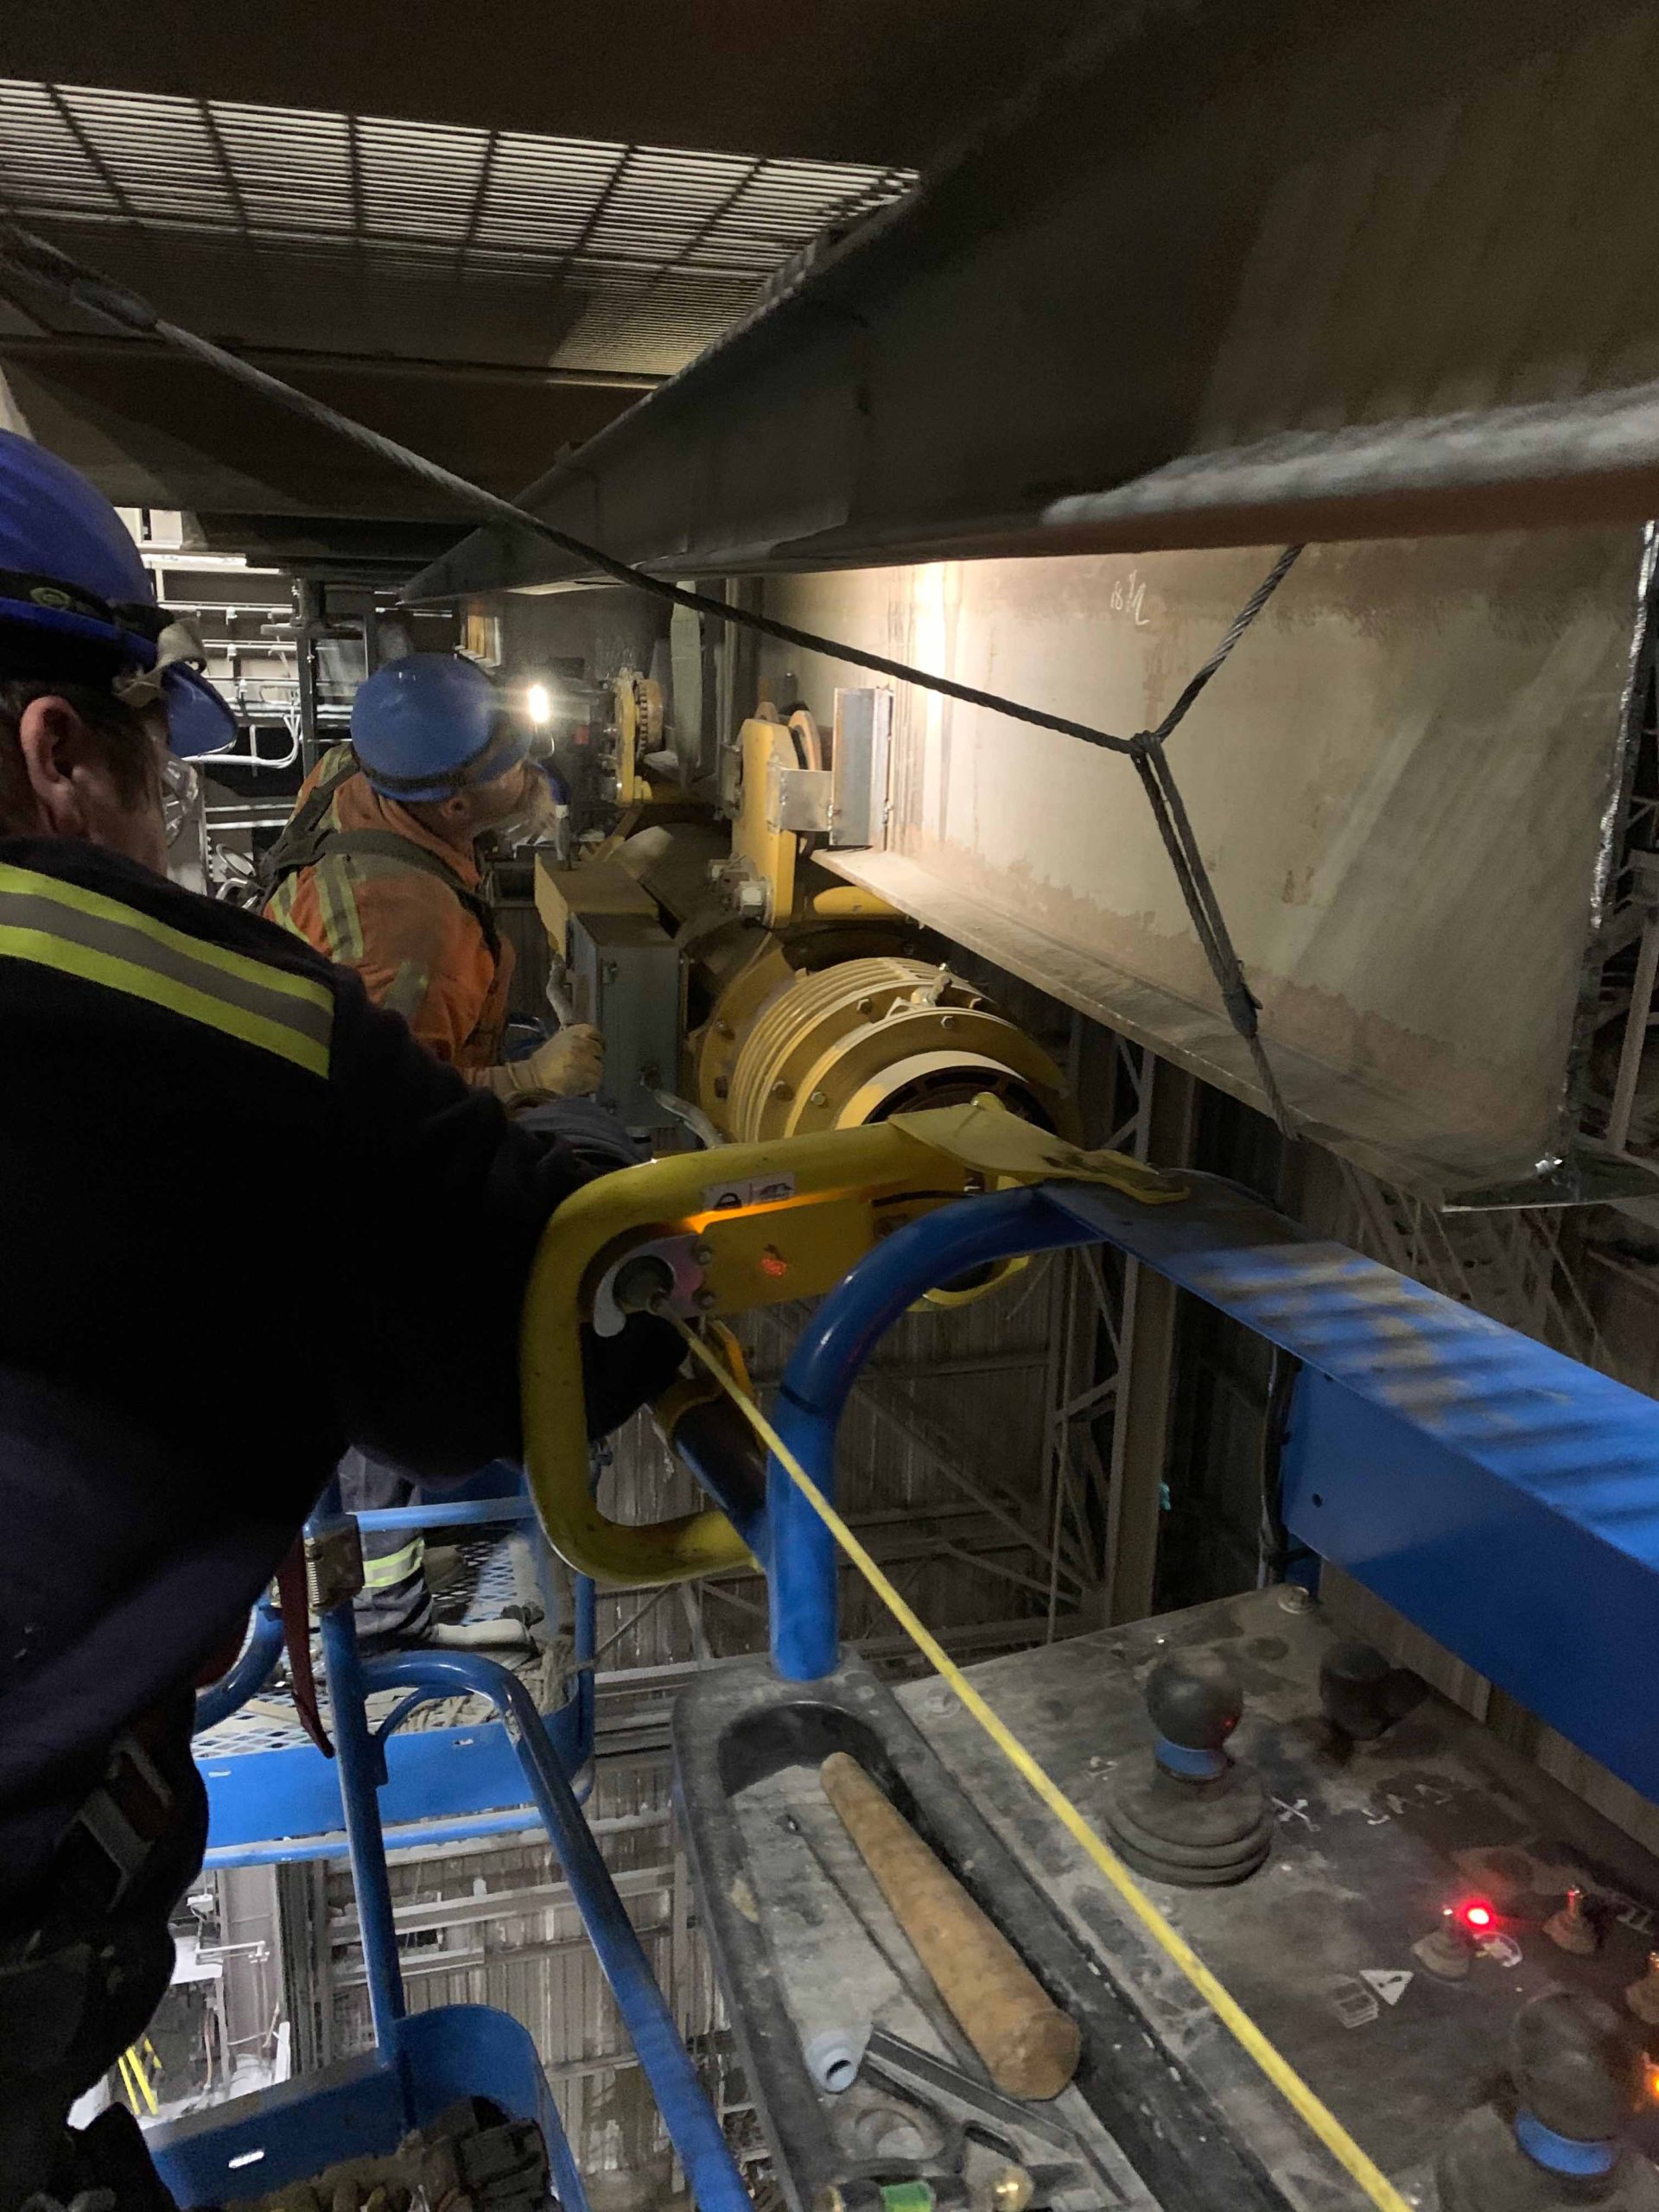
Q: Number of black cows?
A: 0